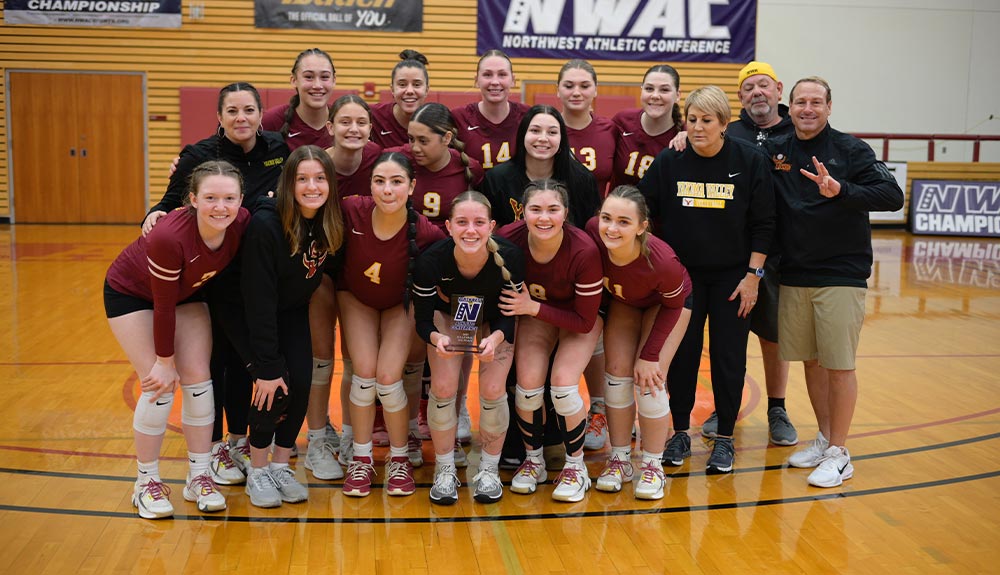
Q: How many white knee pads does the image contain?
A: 14